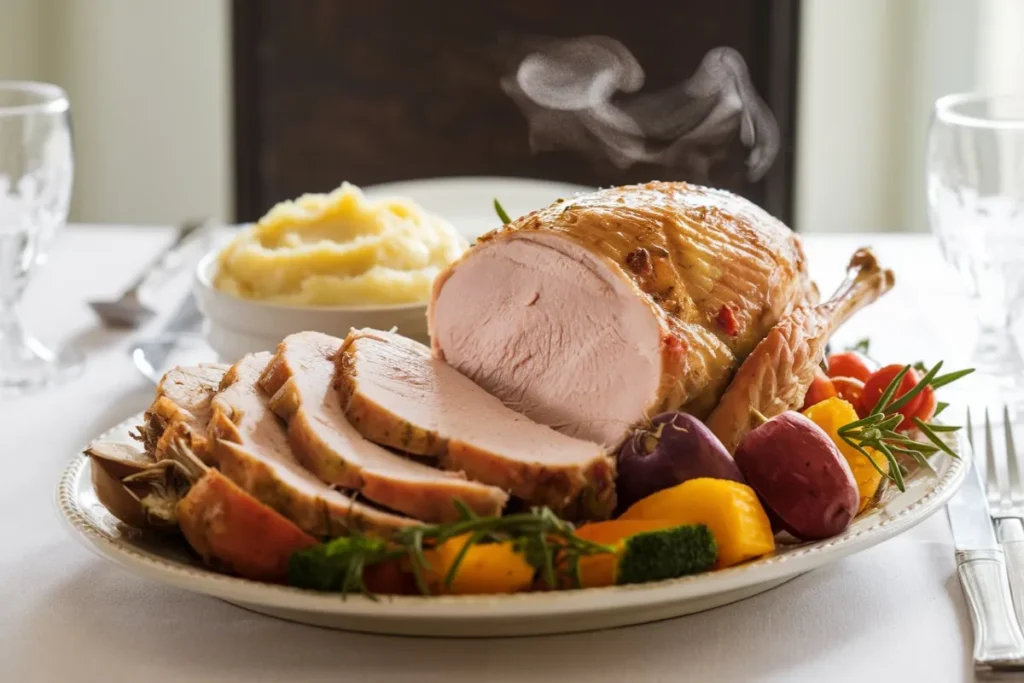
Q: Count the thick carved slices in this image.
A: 4